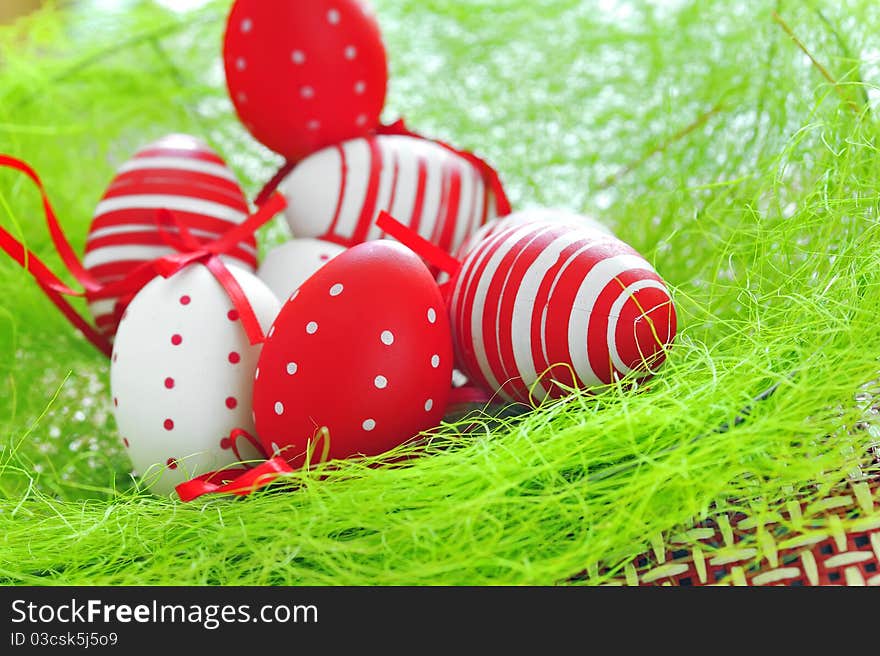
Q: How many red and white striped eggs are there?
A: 3